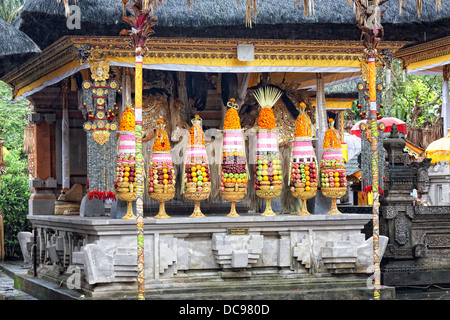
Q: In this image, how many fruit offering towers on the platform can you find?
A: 7